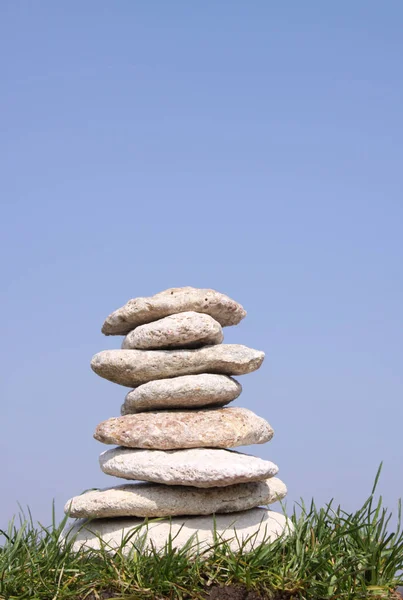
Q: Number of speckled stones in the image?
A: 8